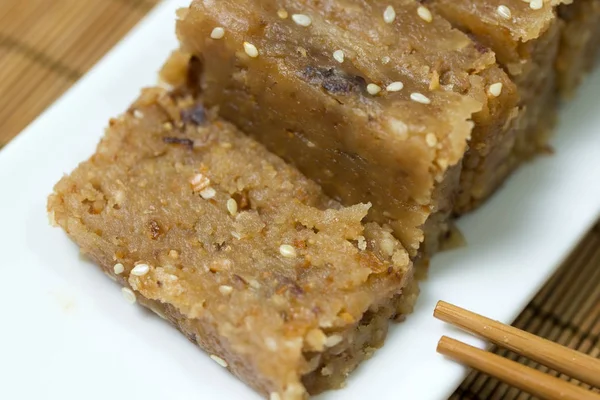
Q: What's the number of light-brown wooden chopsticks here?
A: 2